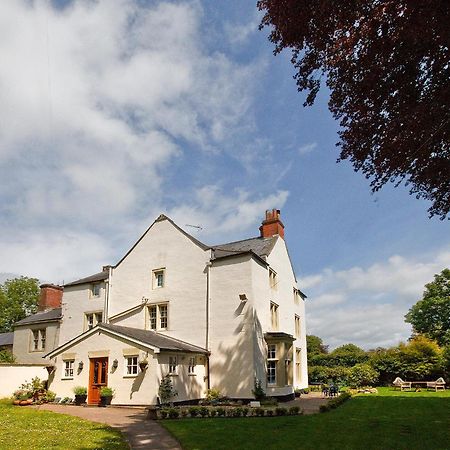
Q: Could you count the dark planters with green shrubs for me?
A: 2